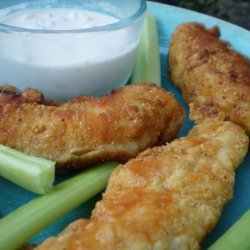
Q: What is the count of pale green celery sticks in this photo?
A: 4